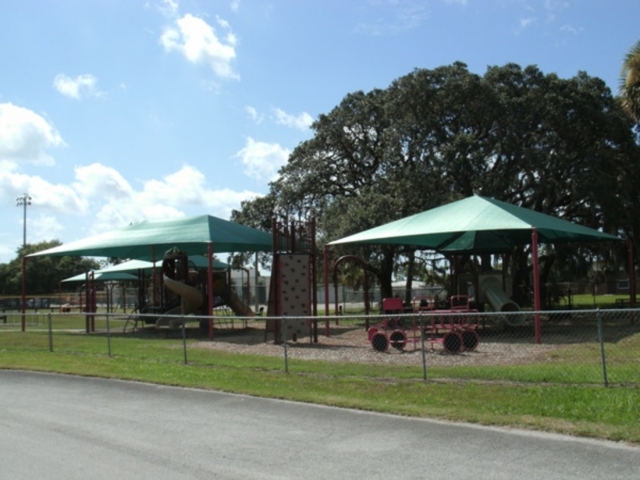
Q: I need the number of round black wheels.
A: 4